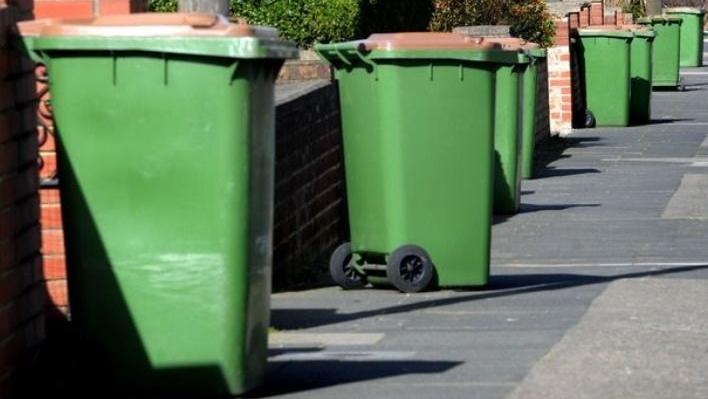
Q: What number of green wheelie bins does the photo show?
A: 8